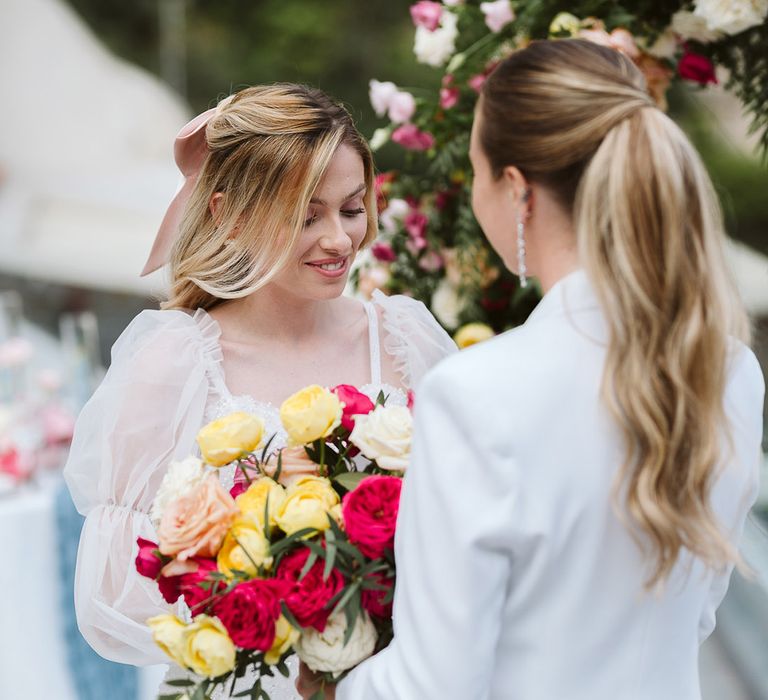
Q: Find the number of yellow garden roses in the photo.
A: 8